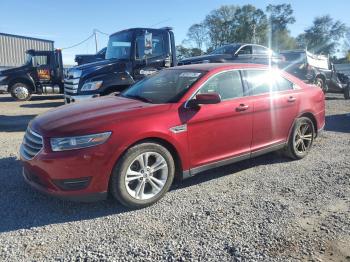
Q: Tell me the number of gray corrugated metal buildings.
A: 1